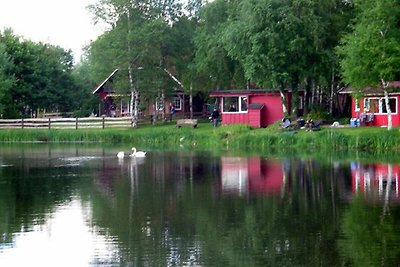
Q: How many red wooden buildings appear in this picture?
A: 2